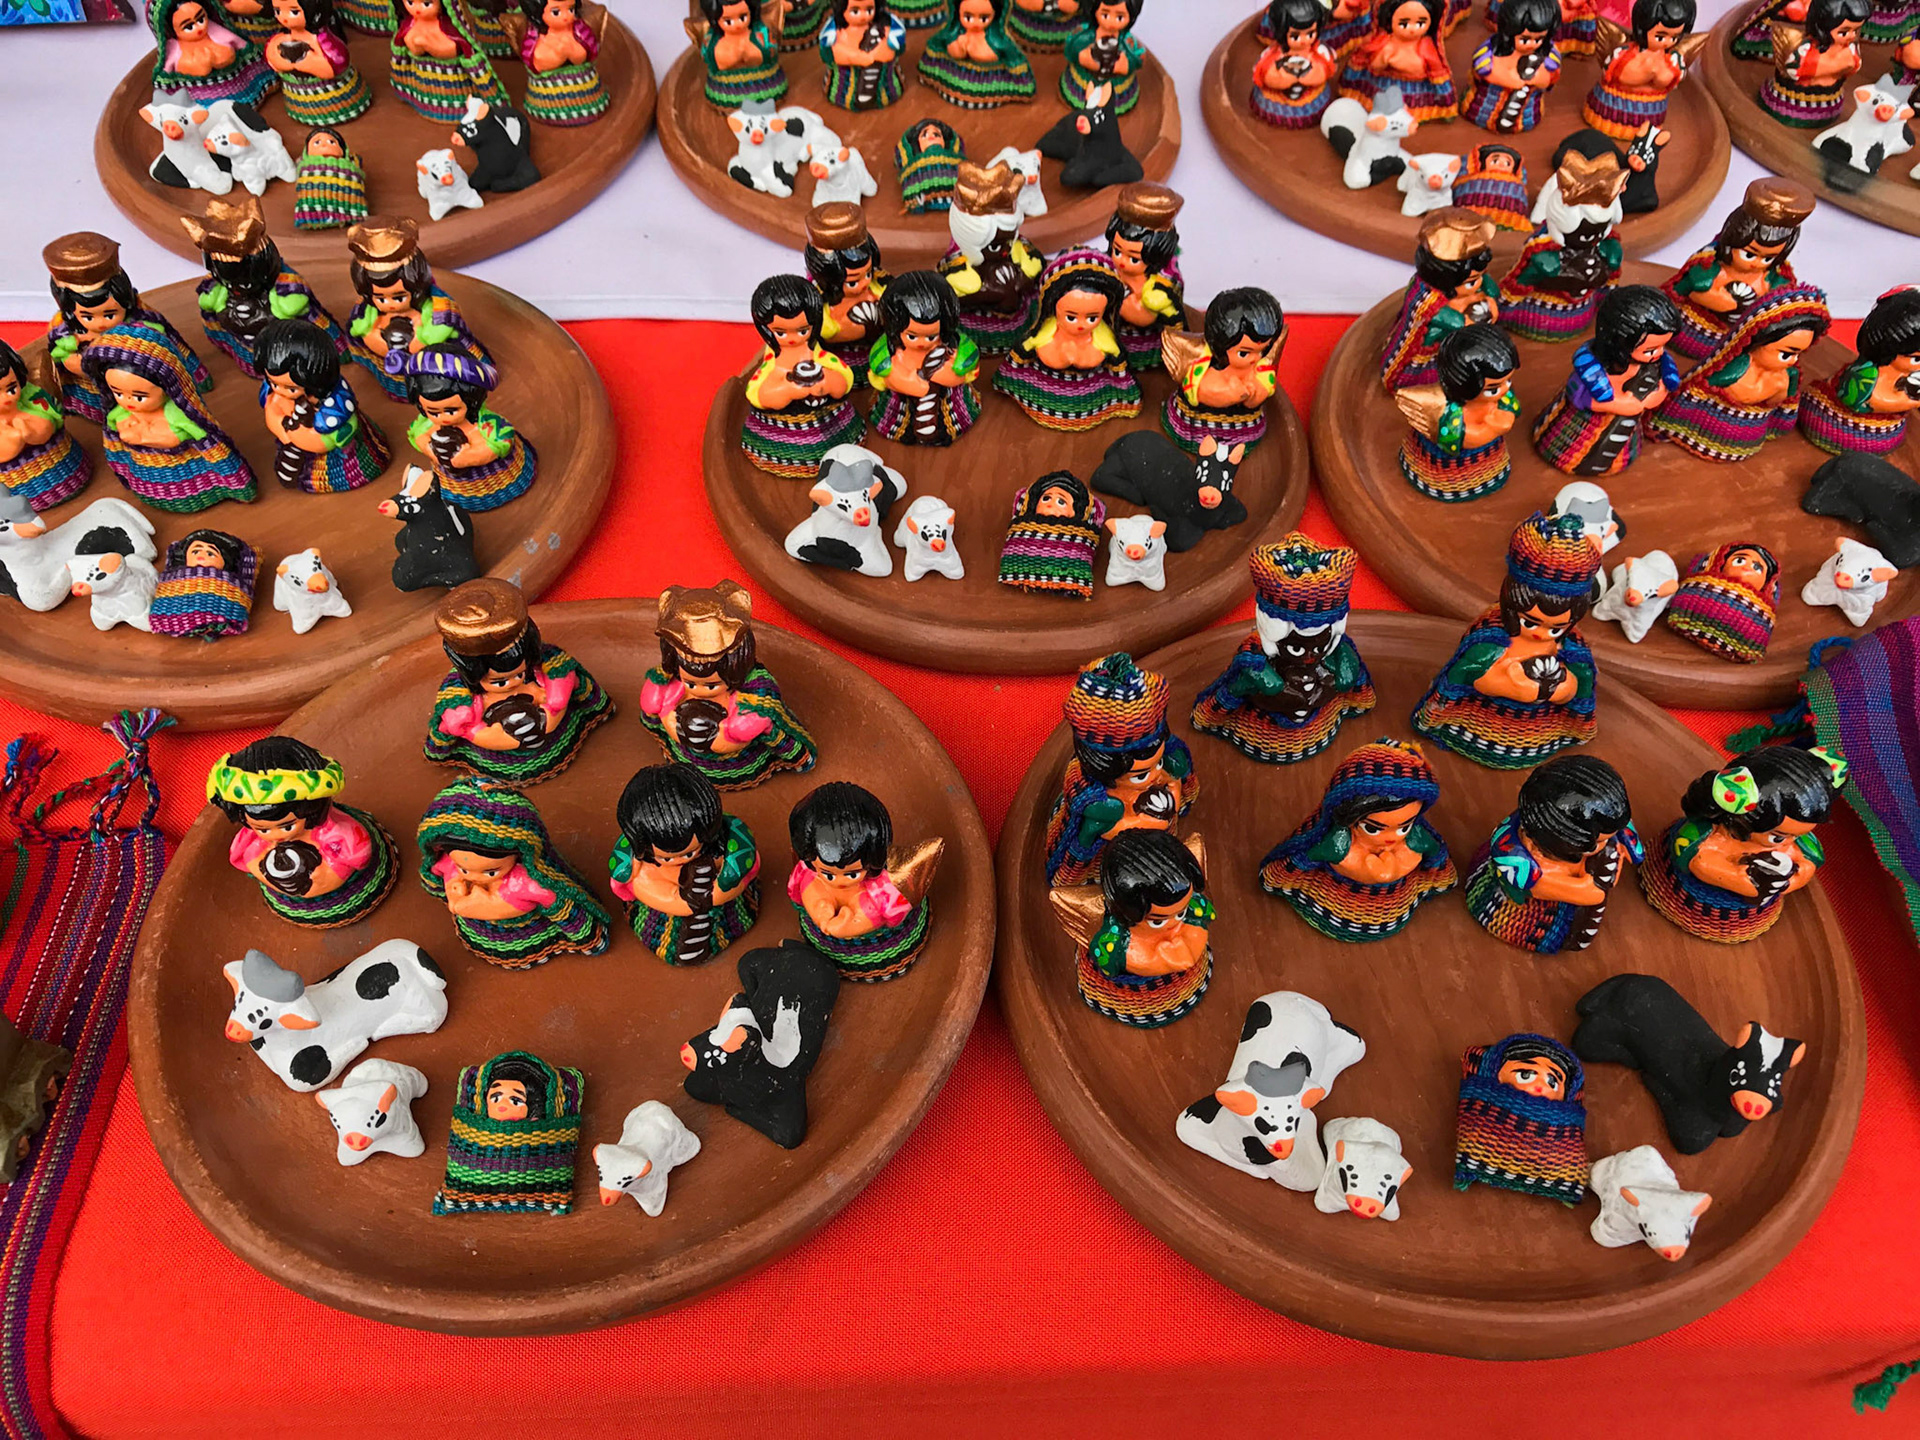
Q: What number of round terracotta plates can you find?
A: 9